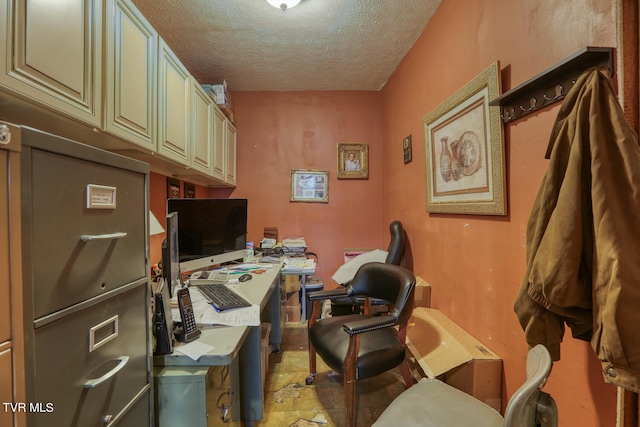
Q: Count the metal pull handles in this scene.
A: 2